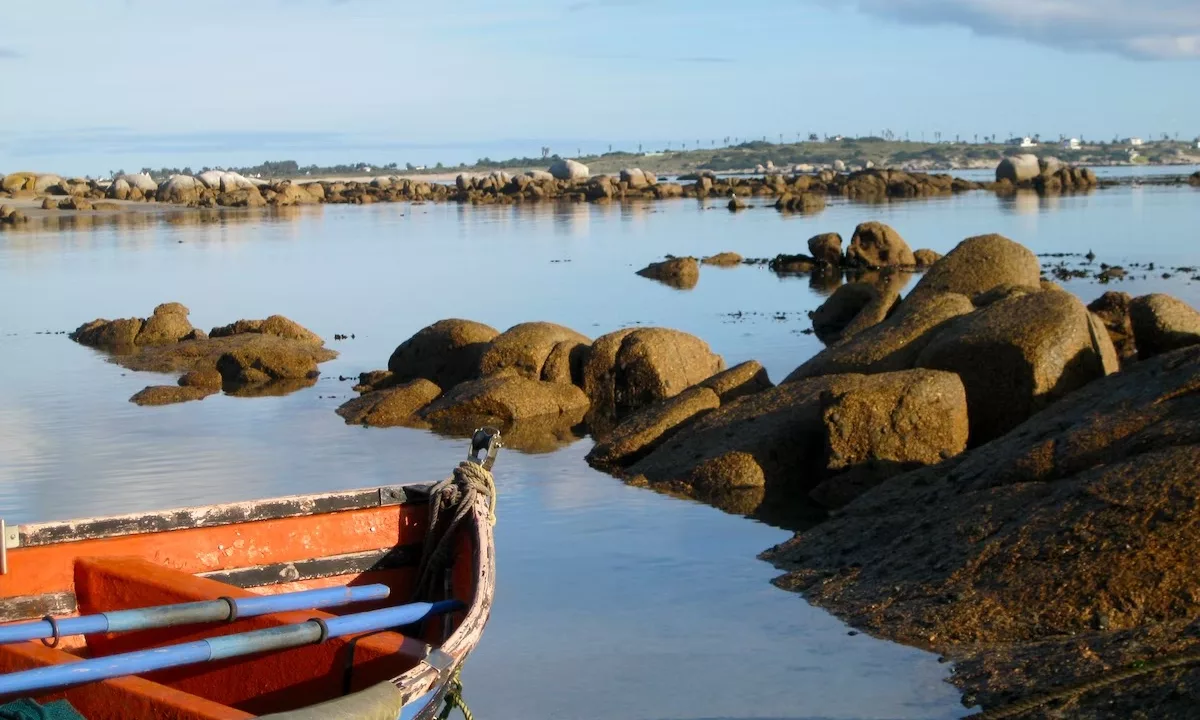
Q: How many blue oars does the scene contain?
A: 2